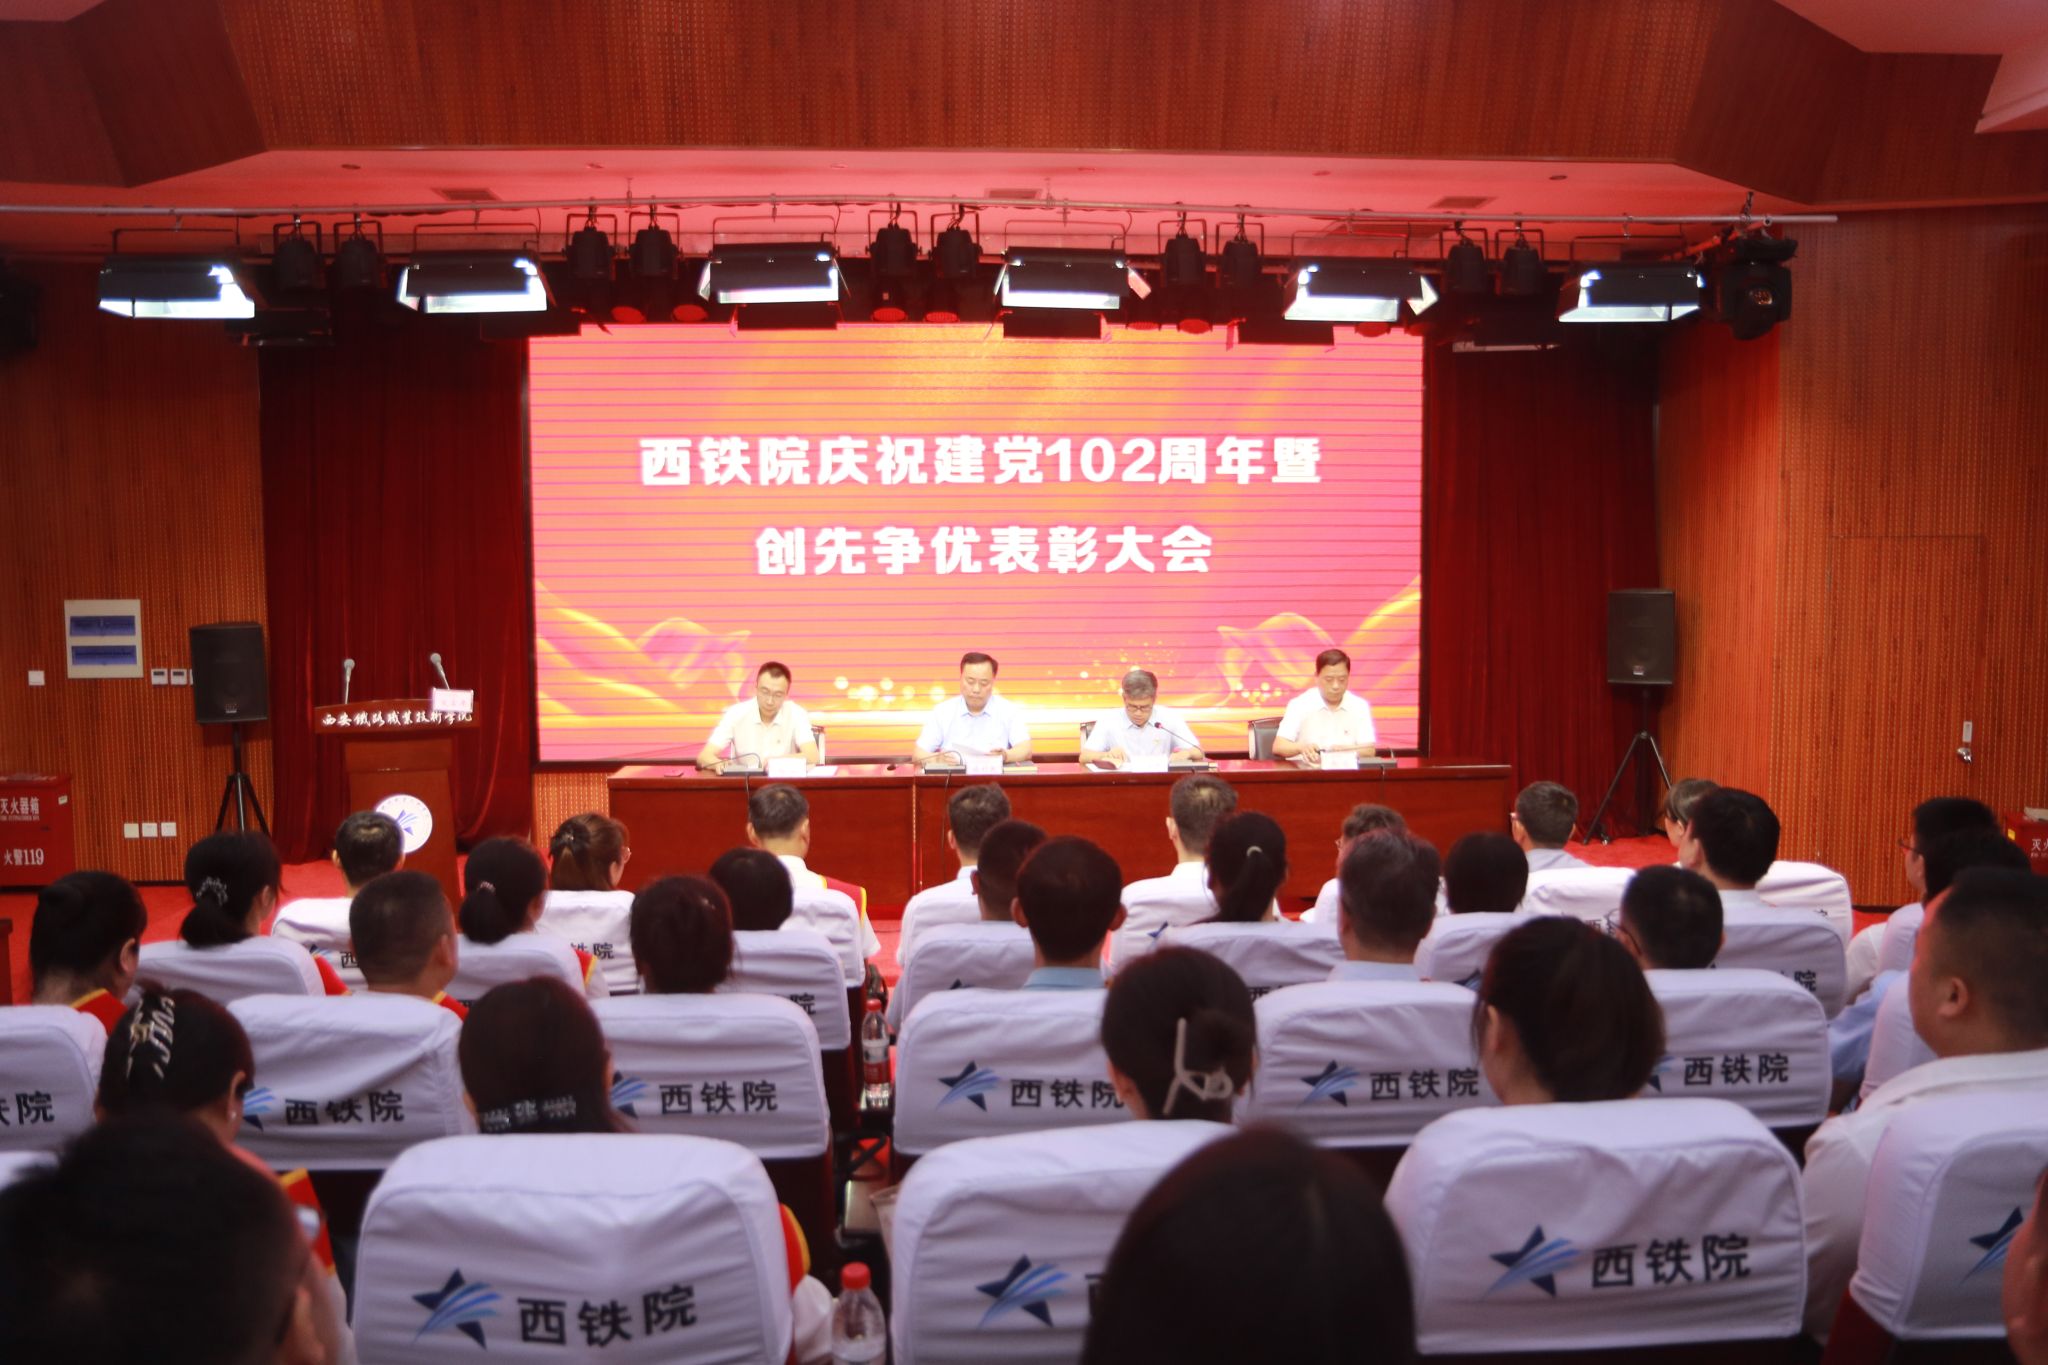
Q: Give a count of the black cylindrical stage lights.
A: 10